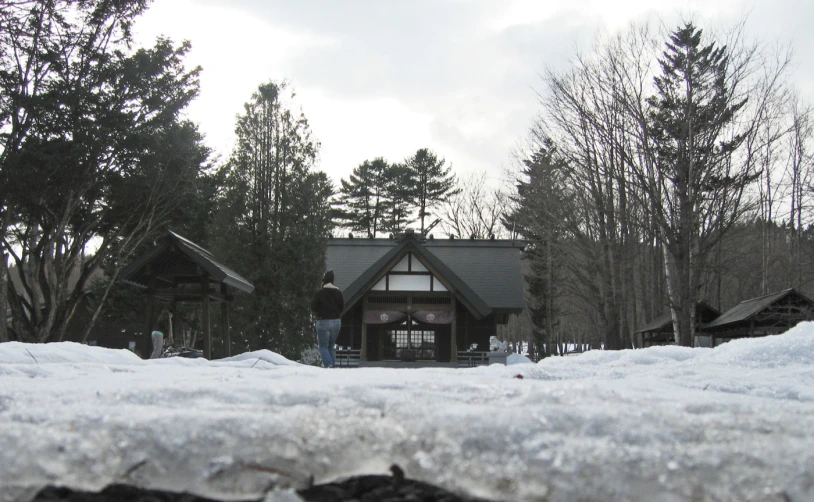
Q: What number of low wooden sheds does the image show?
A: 2